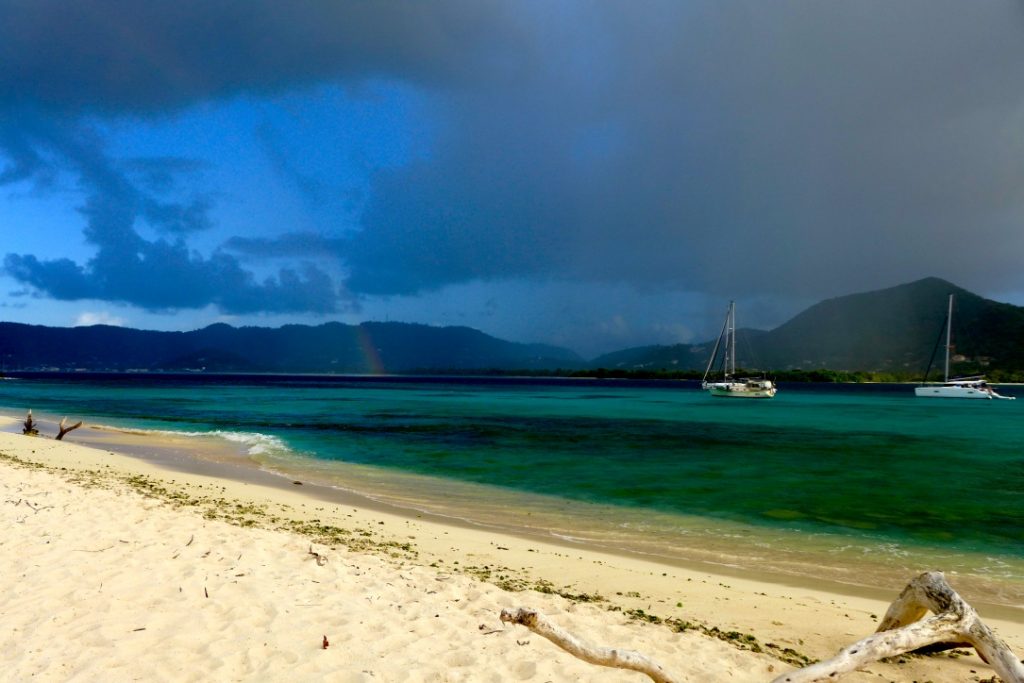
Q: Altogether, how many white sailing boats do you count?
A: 2